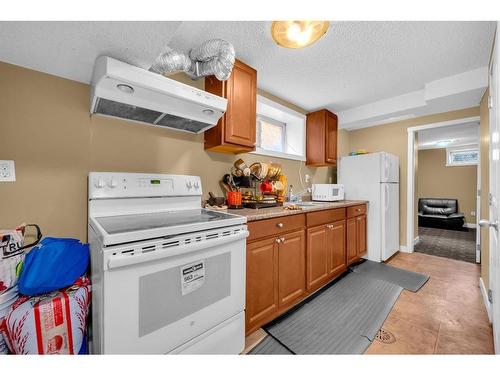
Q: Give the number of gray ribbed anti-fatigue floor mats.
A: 3